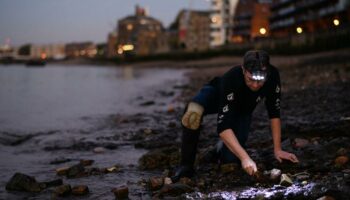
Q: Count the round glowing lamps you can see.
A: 3